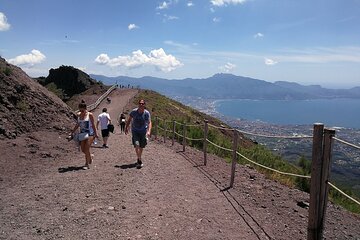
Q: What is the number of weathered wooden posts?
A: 8